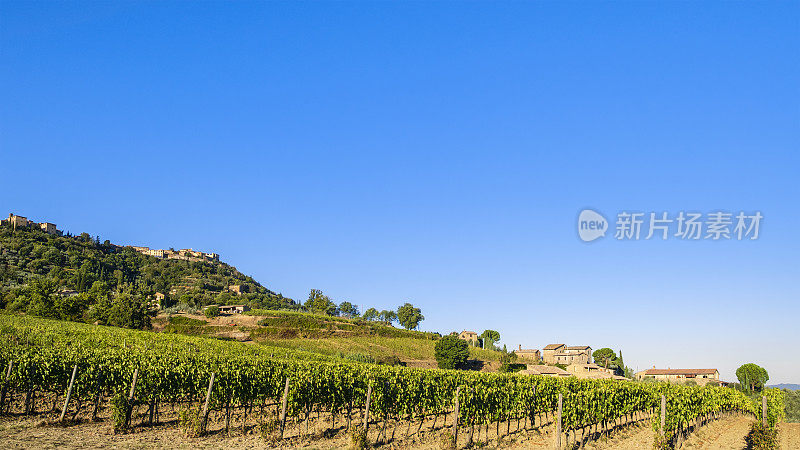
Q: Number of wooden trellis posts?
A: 10